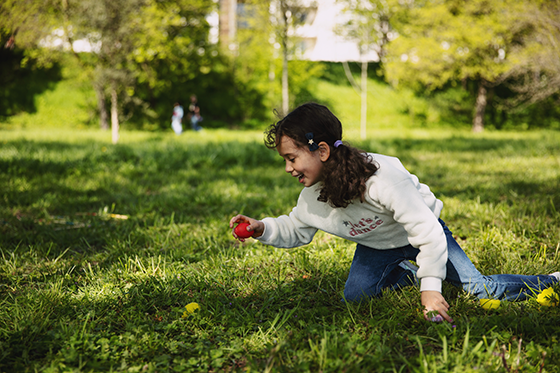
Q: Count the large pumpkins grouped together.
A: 0